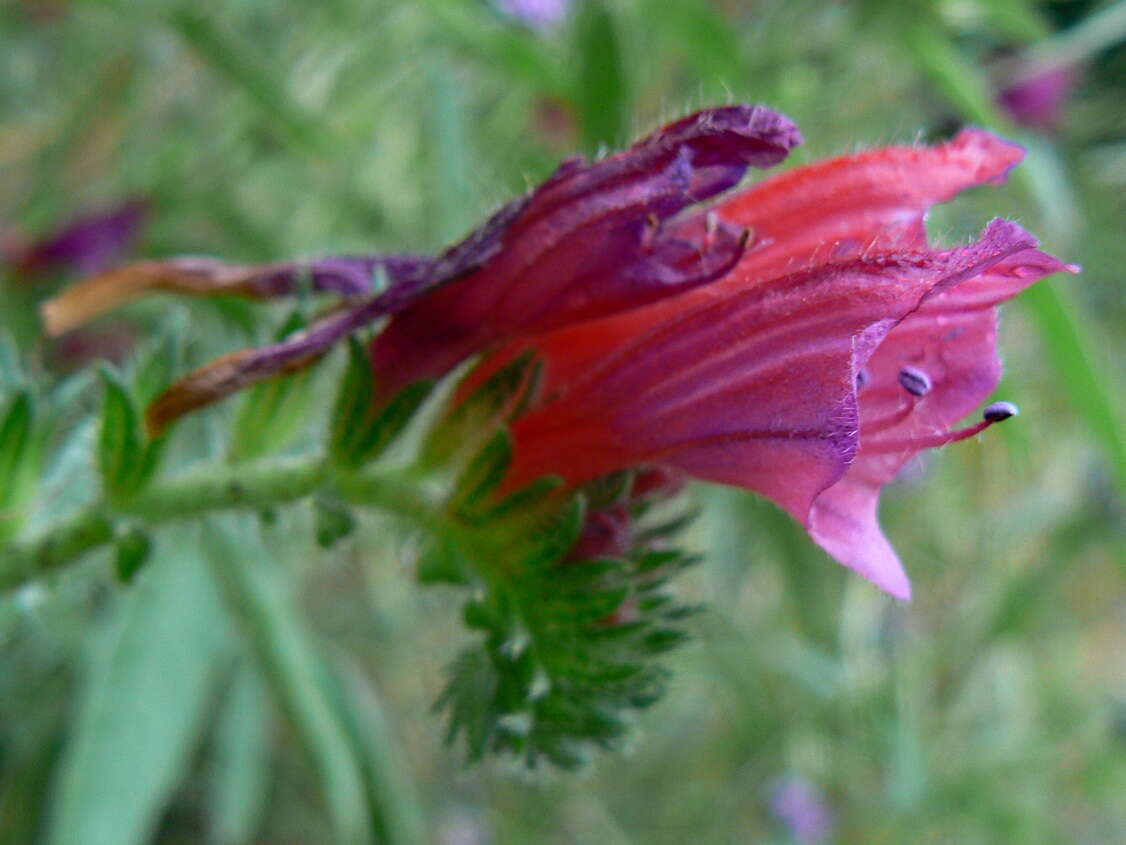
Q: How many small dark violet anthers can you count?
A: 3